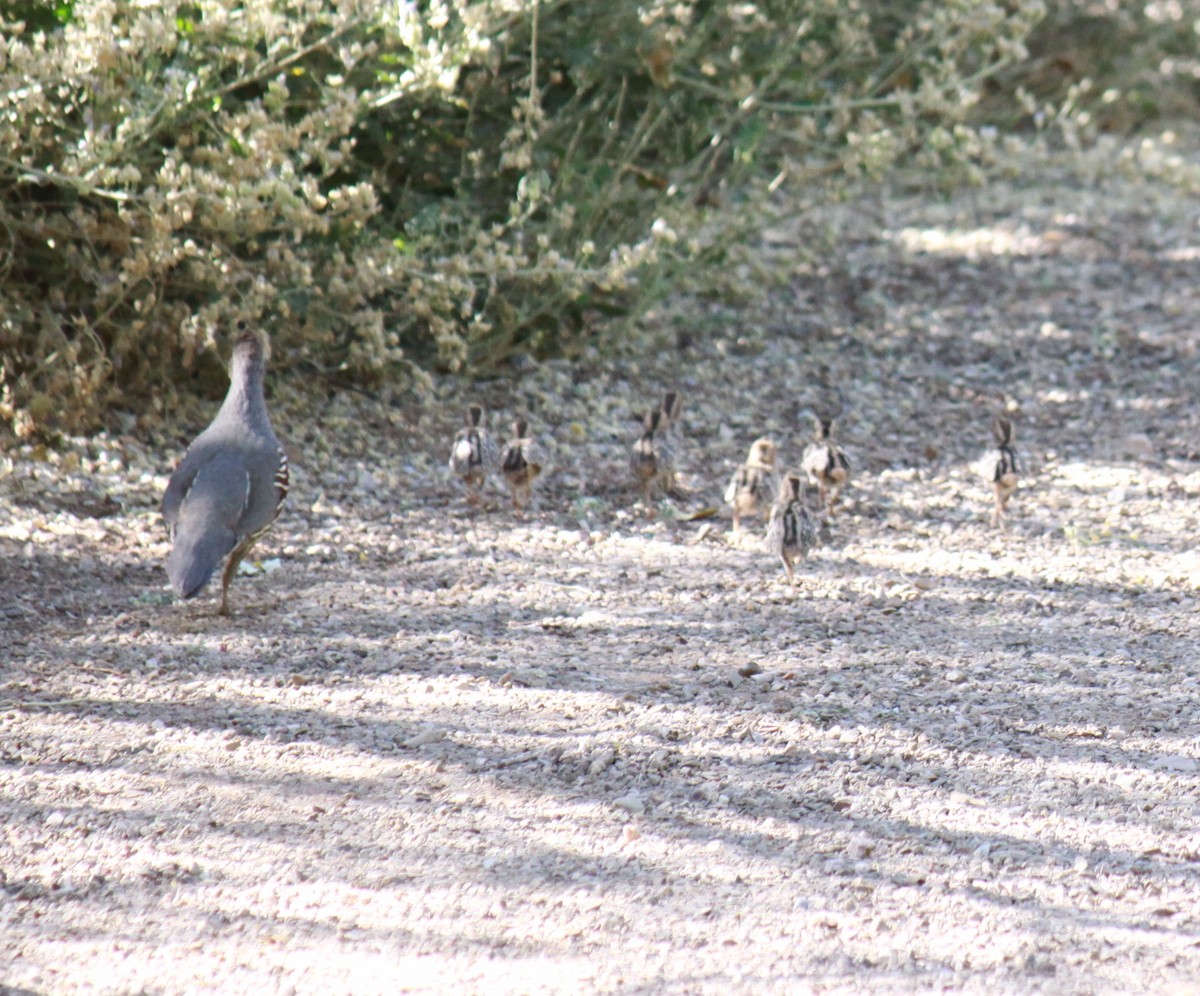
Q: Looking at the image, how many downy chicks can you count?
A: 8